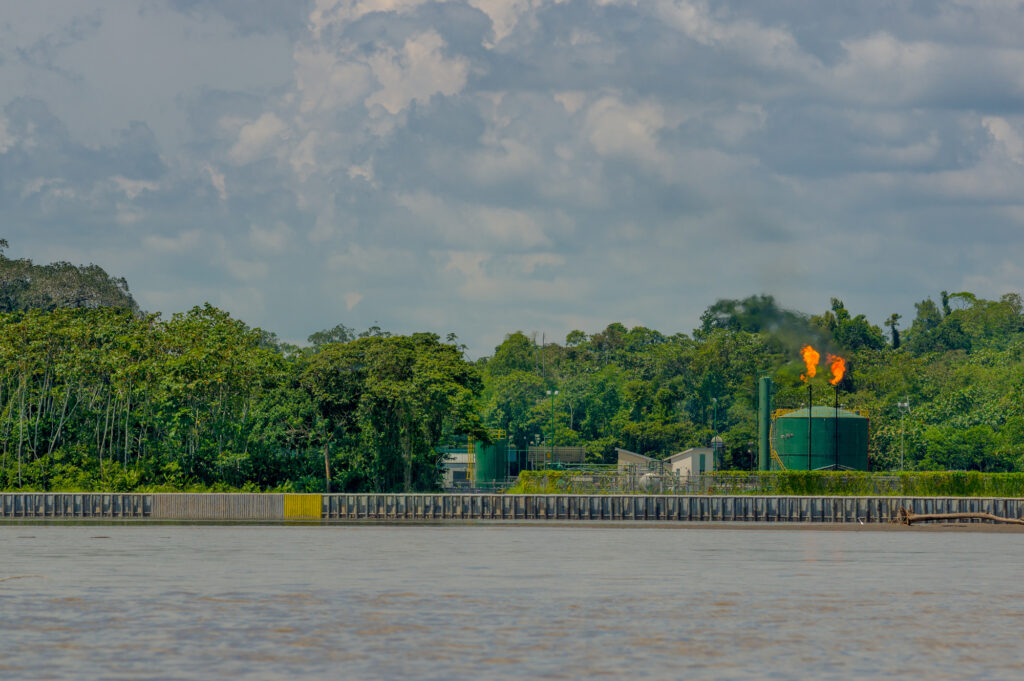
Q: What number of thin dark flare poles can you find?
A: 2